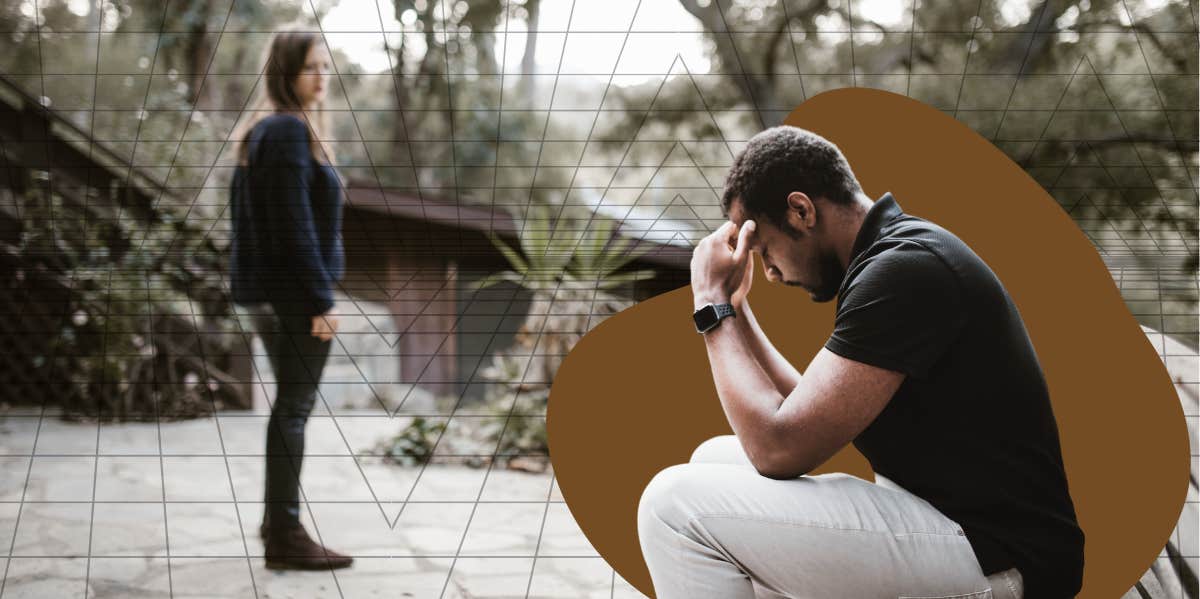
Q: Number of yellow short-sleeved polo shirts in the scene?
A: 0